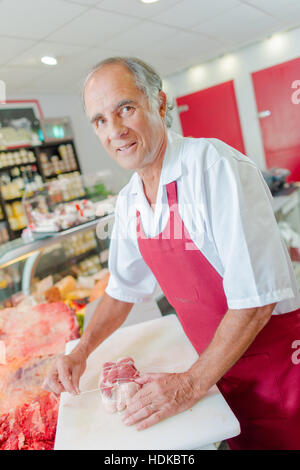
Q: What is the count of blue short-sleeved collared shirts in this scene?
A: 0